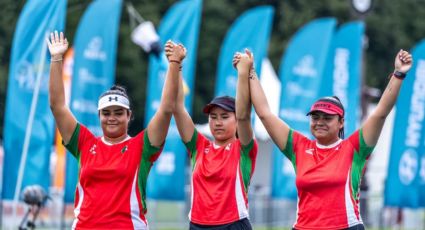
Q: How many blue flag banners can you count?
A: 7